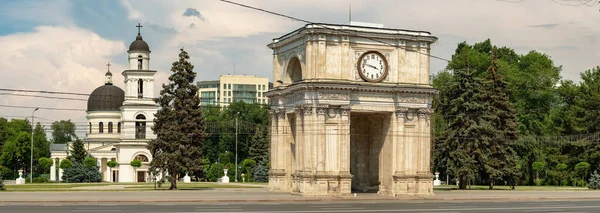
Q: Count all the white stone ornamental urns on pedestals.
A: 4